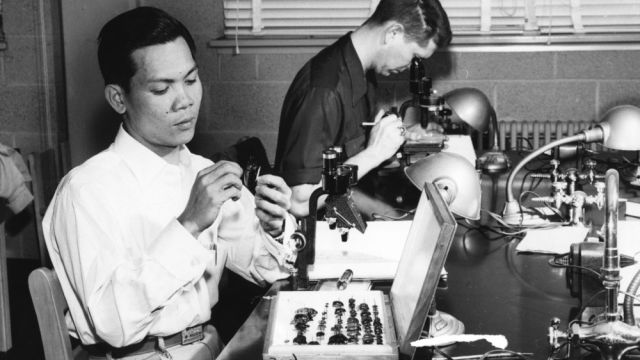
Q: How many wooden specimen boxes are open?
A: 1